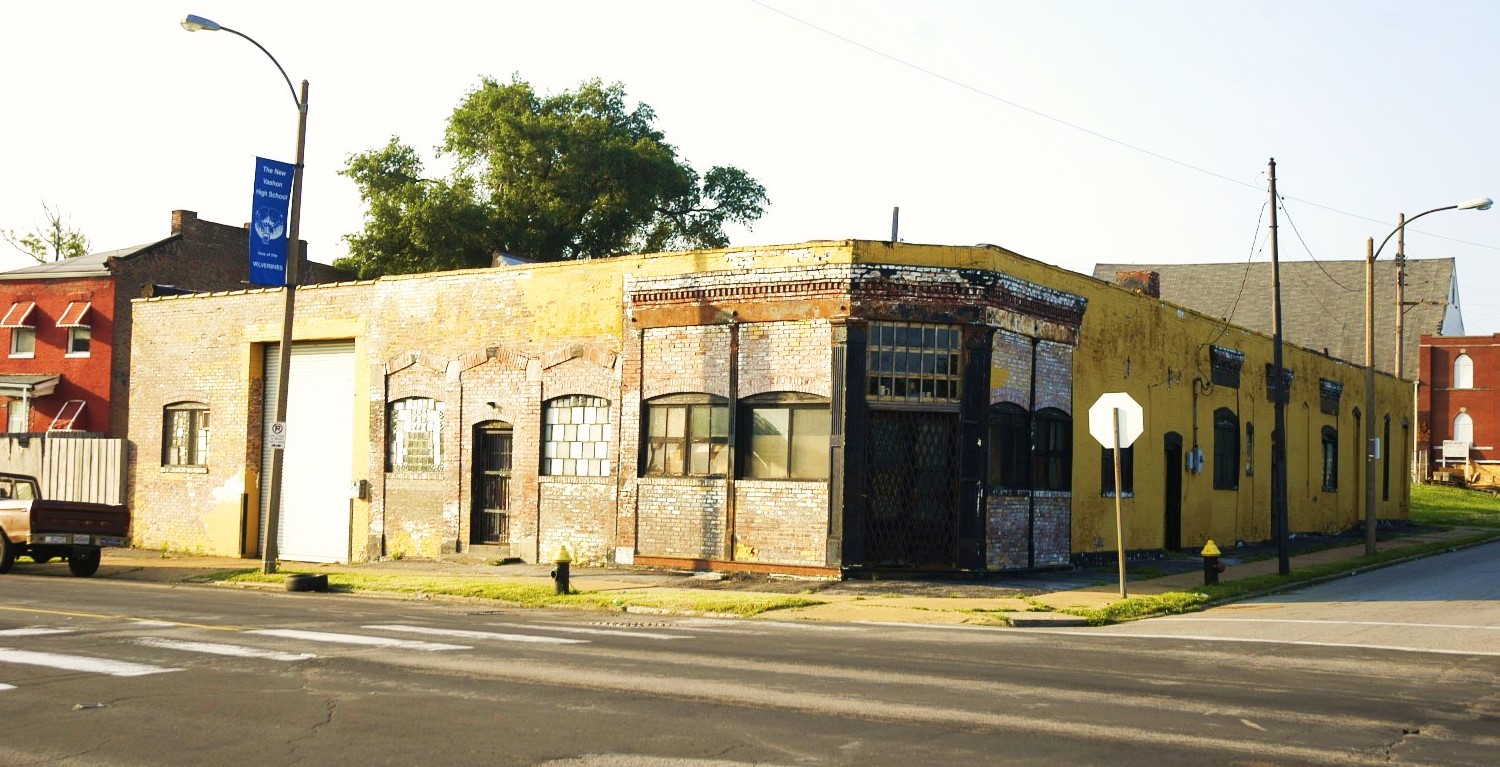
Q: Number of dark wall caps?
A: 3